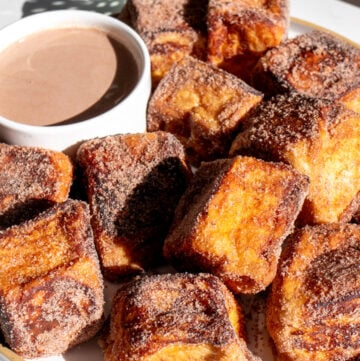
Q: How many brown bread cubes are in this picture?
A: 11